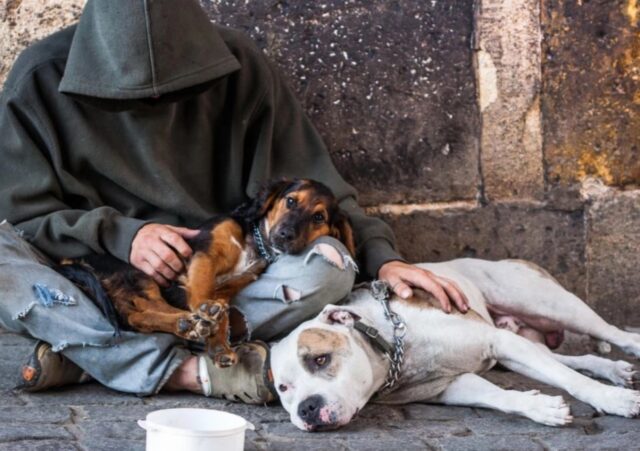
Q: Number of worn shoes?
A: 2